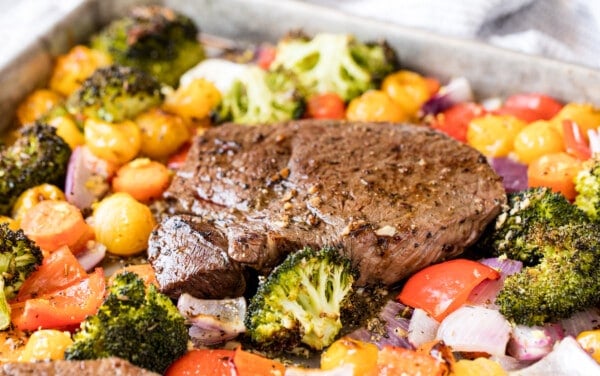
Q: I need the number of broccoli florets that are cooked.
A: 11